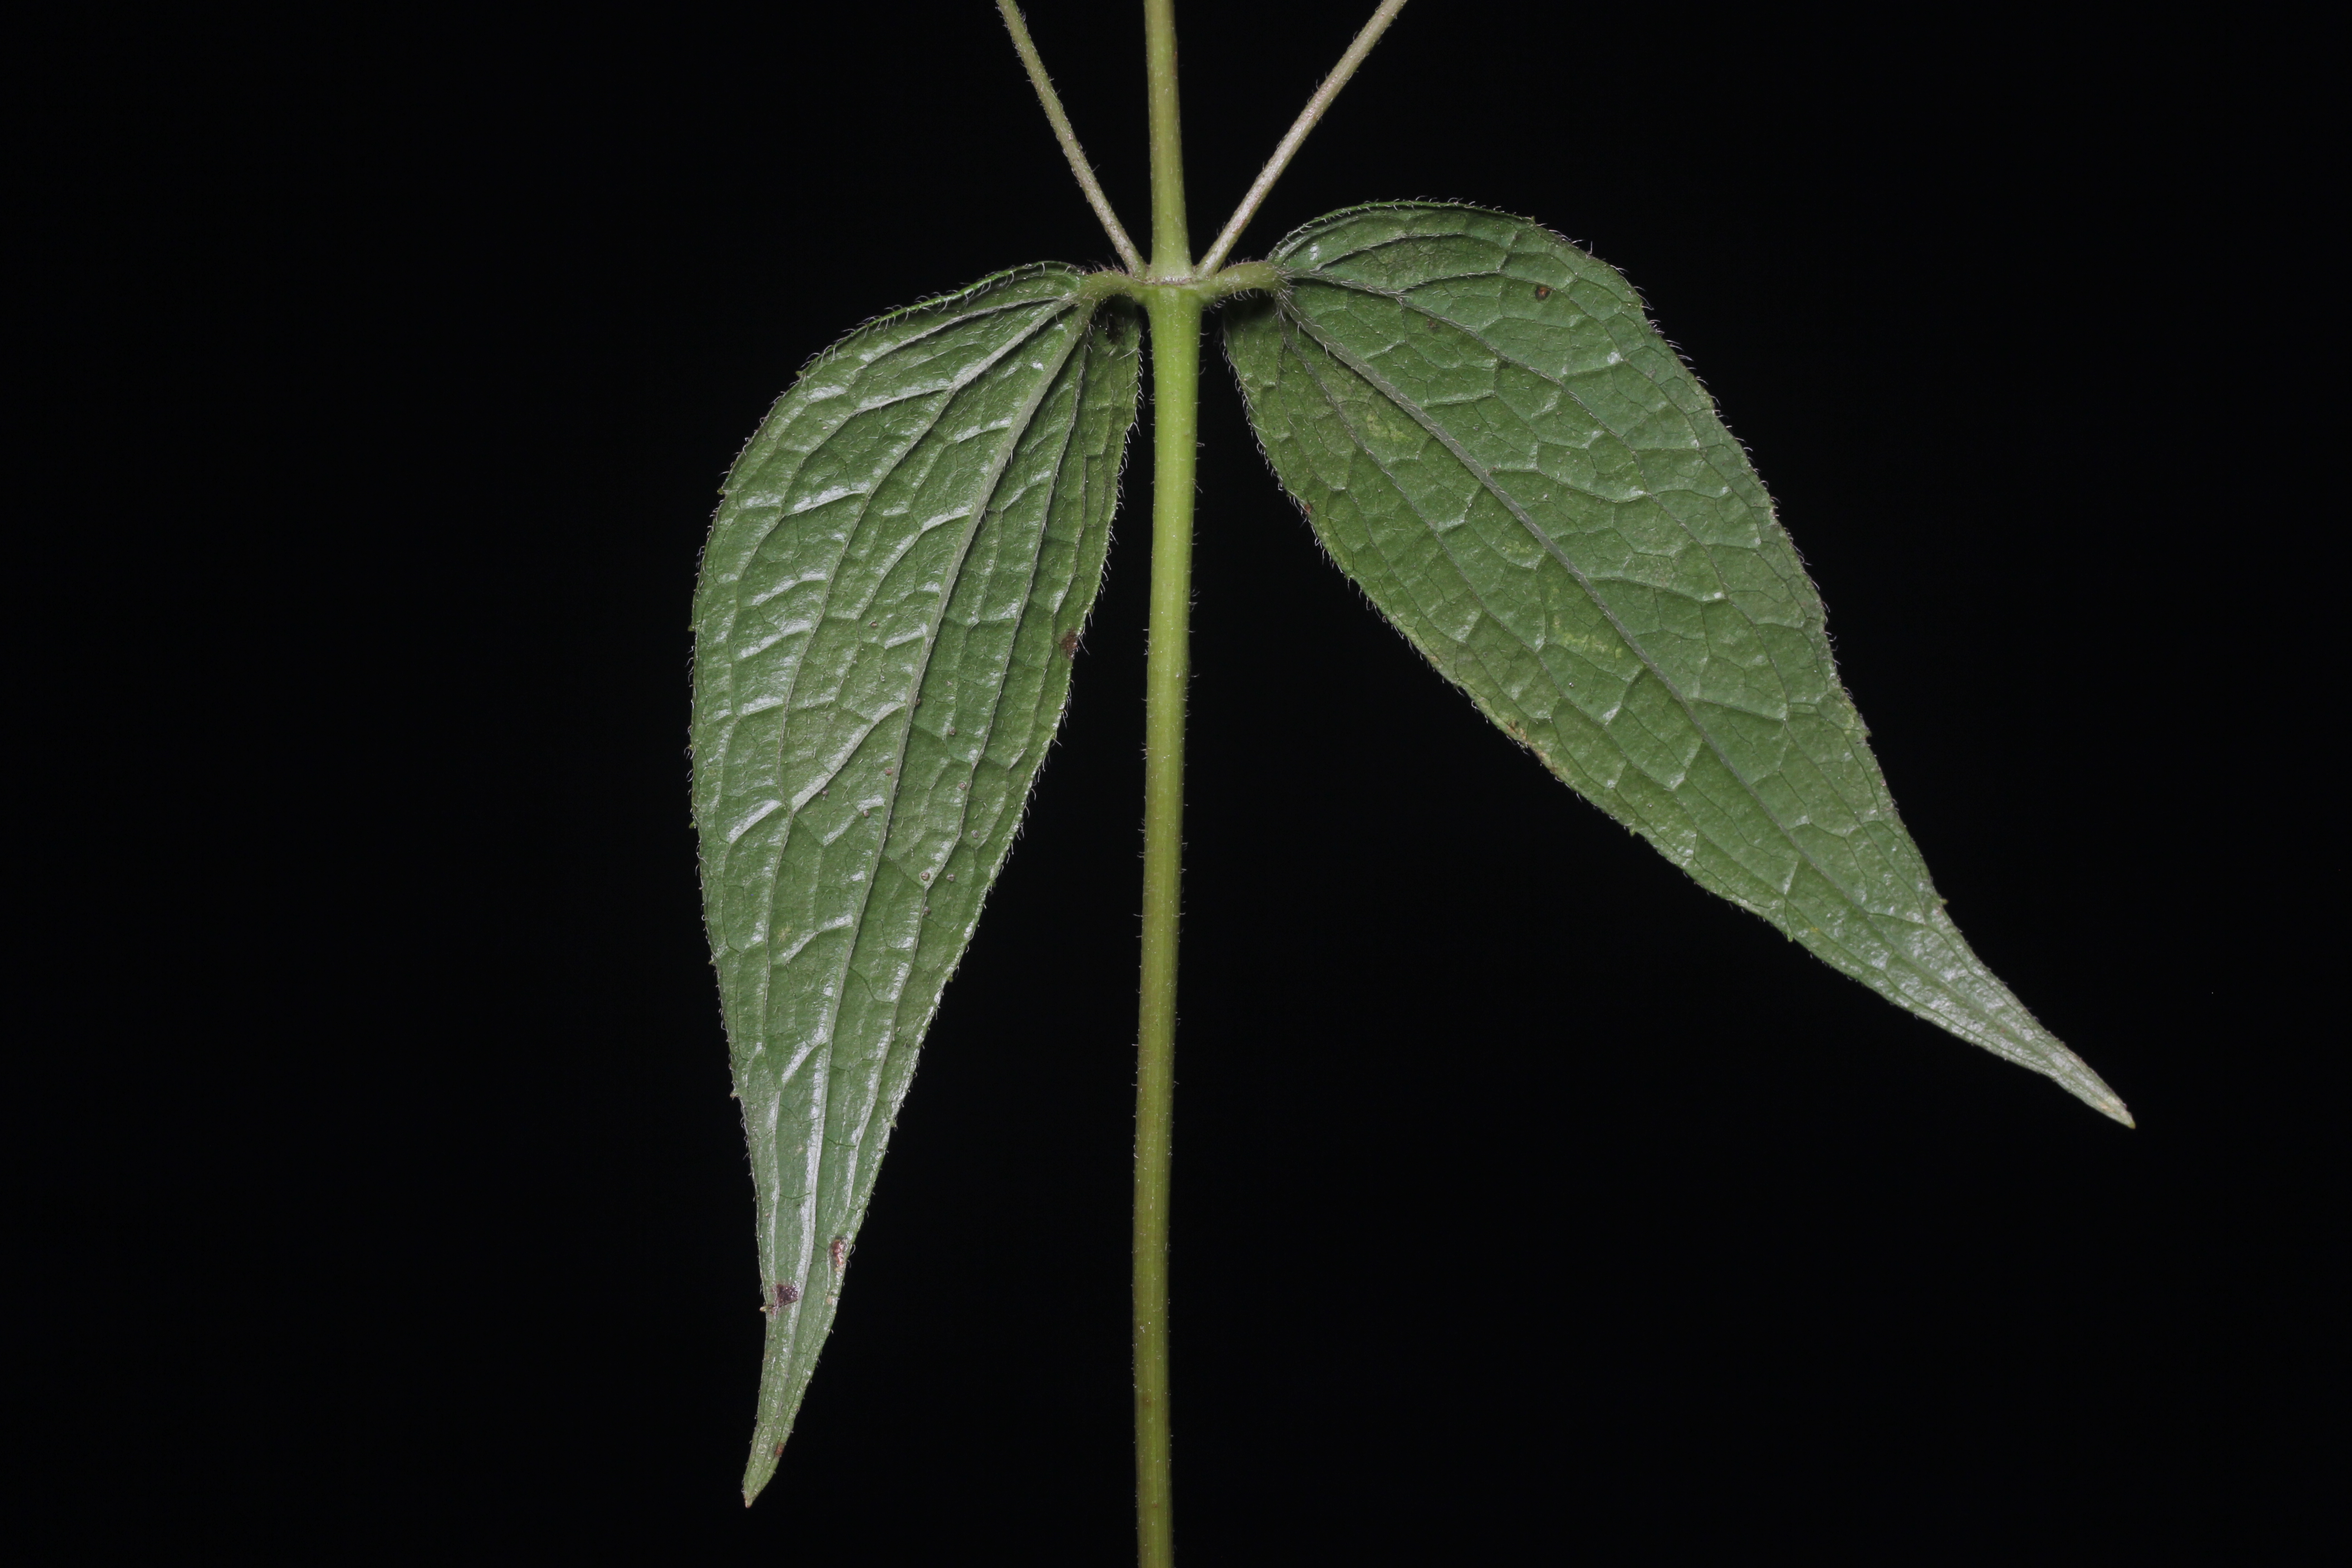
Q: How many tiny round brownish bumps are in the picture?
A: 11